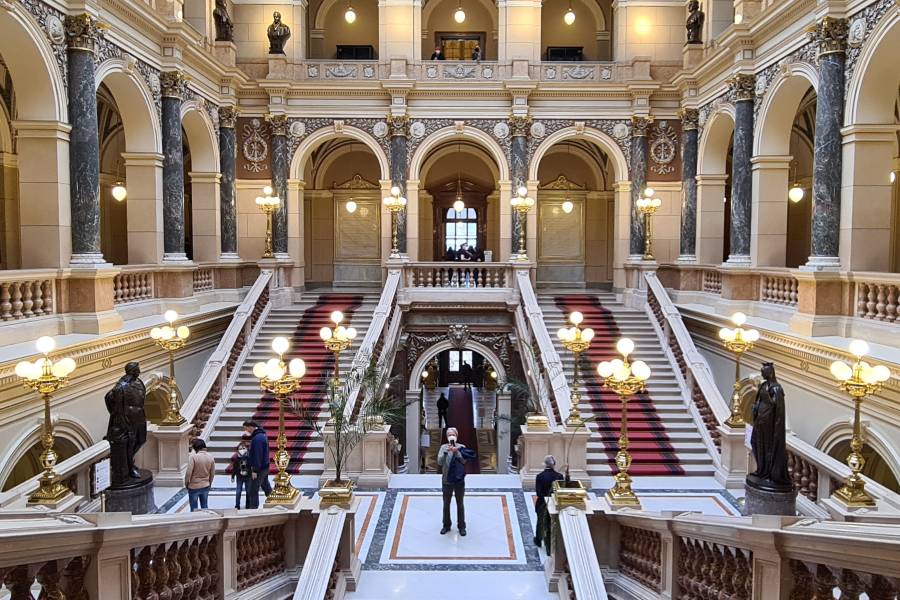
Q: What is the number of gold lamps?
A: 12